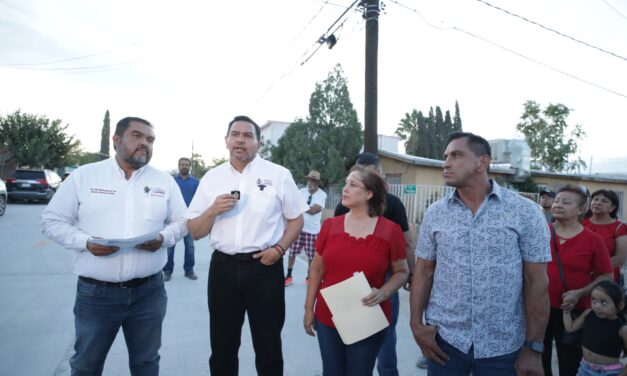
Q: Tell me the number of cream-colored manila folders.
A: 1